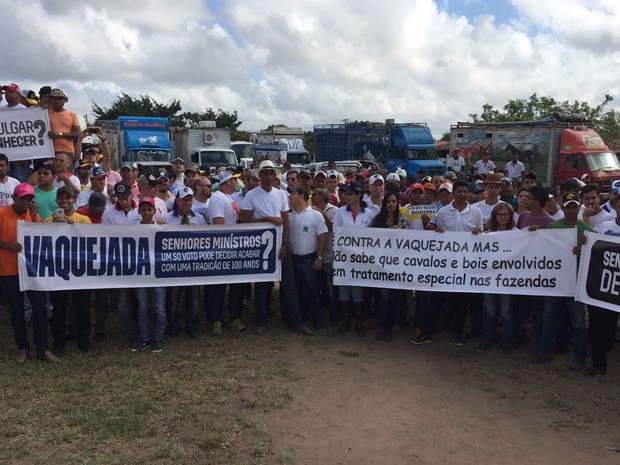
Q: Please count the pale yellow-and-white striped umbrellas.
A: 0